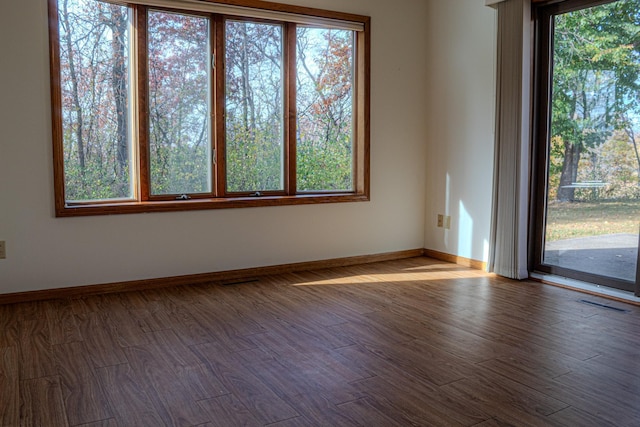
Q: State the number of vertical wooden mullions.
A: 3